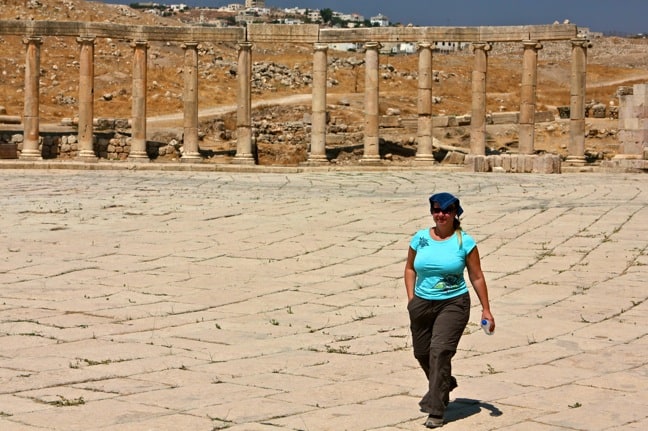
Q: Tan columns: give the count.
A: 11